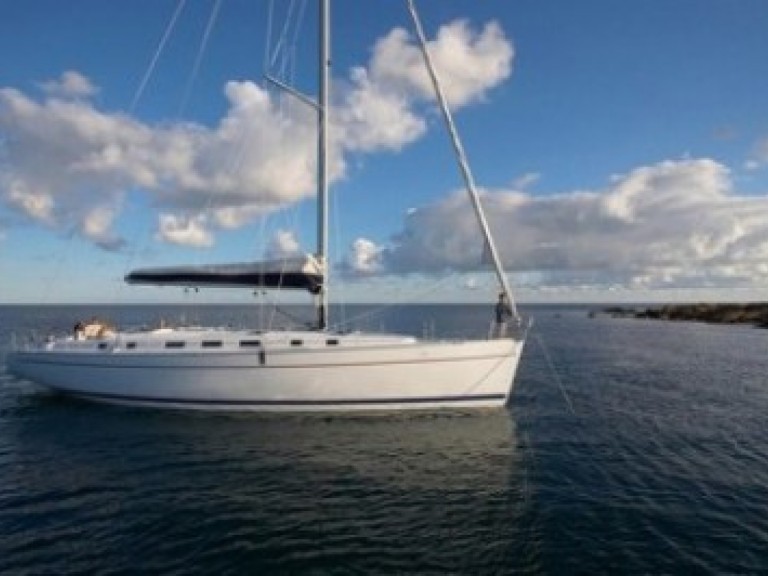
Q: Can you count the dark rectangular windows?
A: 7